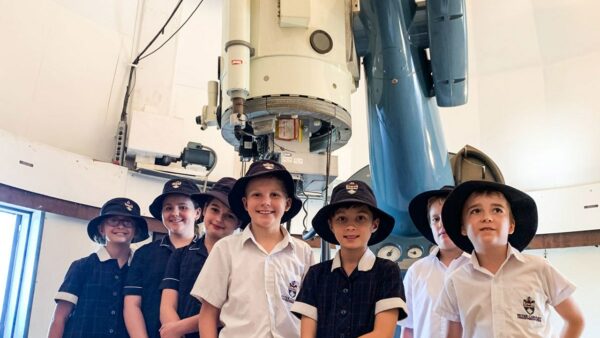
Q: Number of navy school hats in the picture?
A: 7